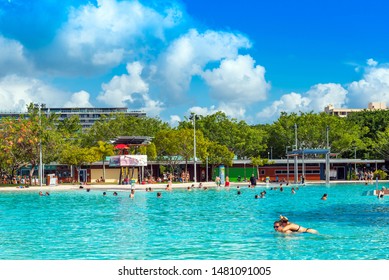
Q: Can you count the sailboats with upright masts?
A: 0